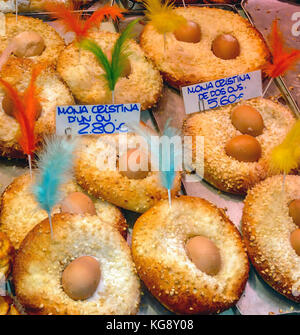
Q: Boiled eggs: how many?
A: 13